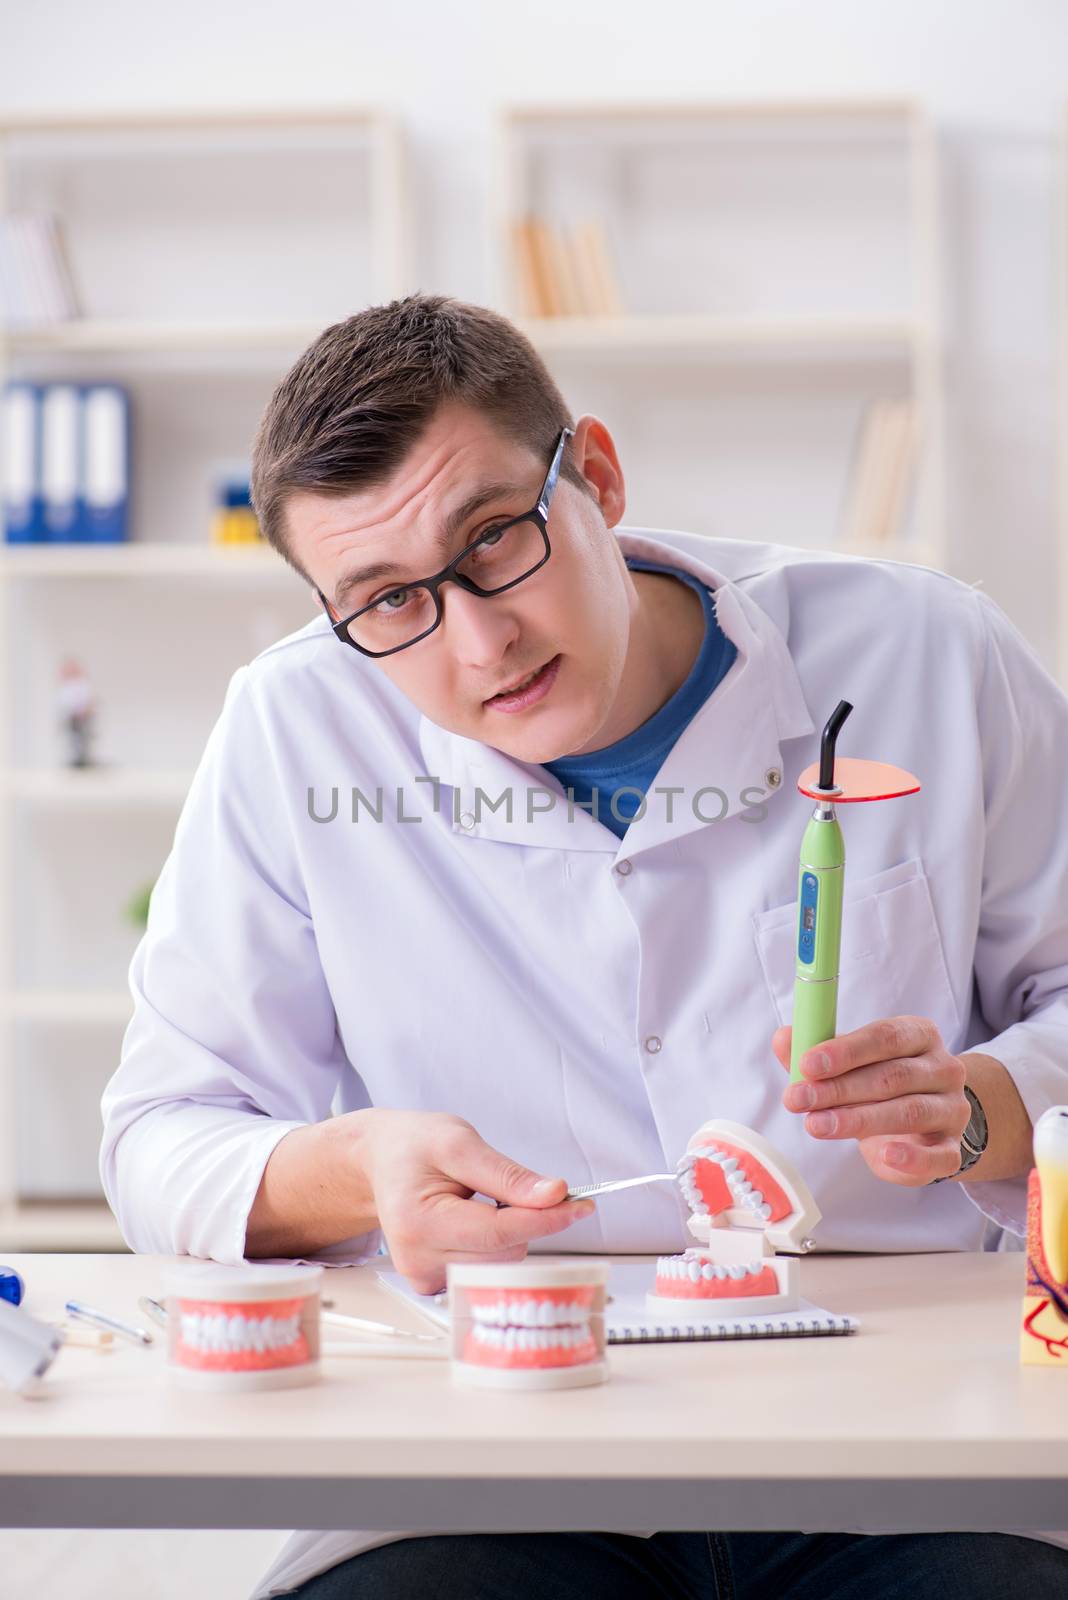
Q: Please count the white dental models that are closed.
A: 2